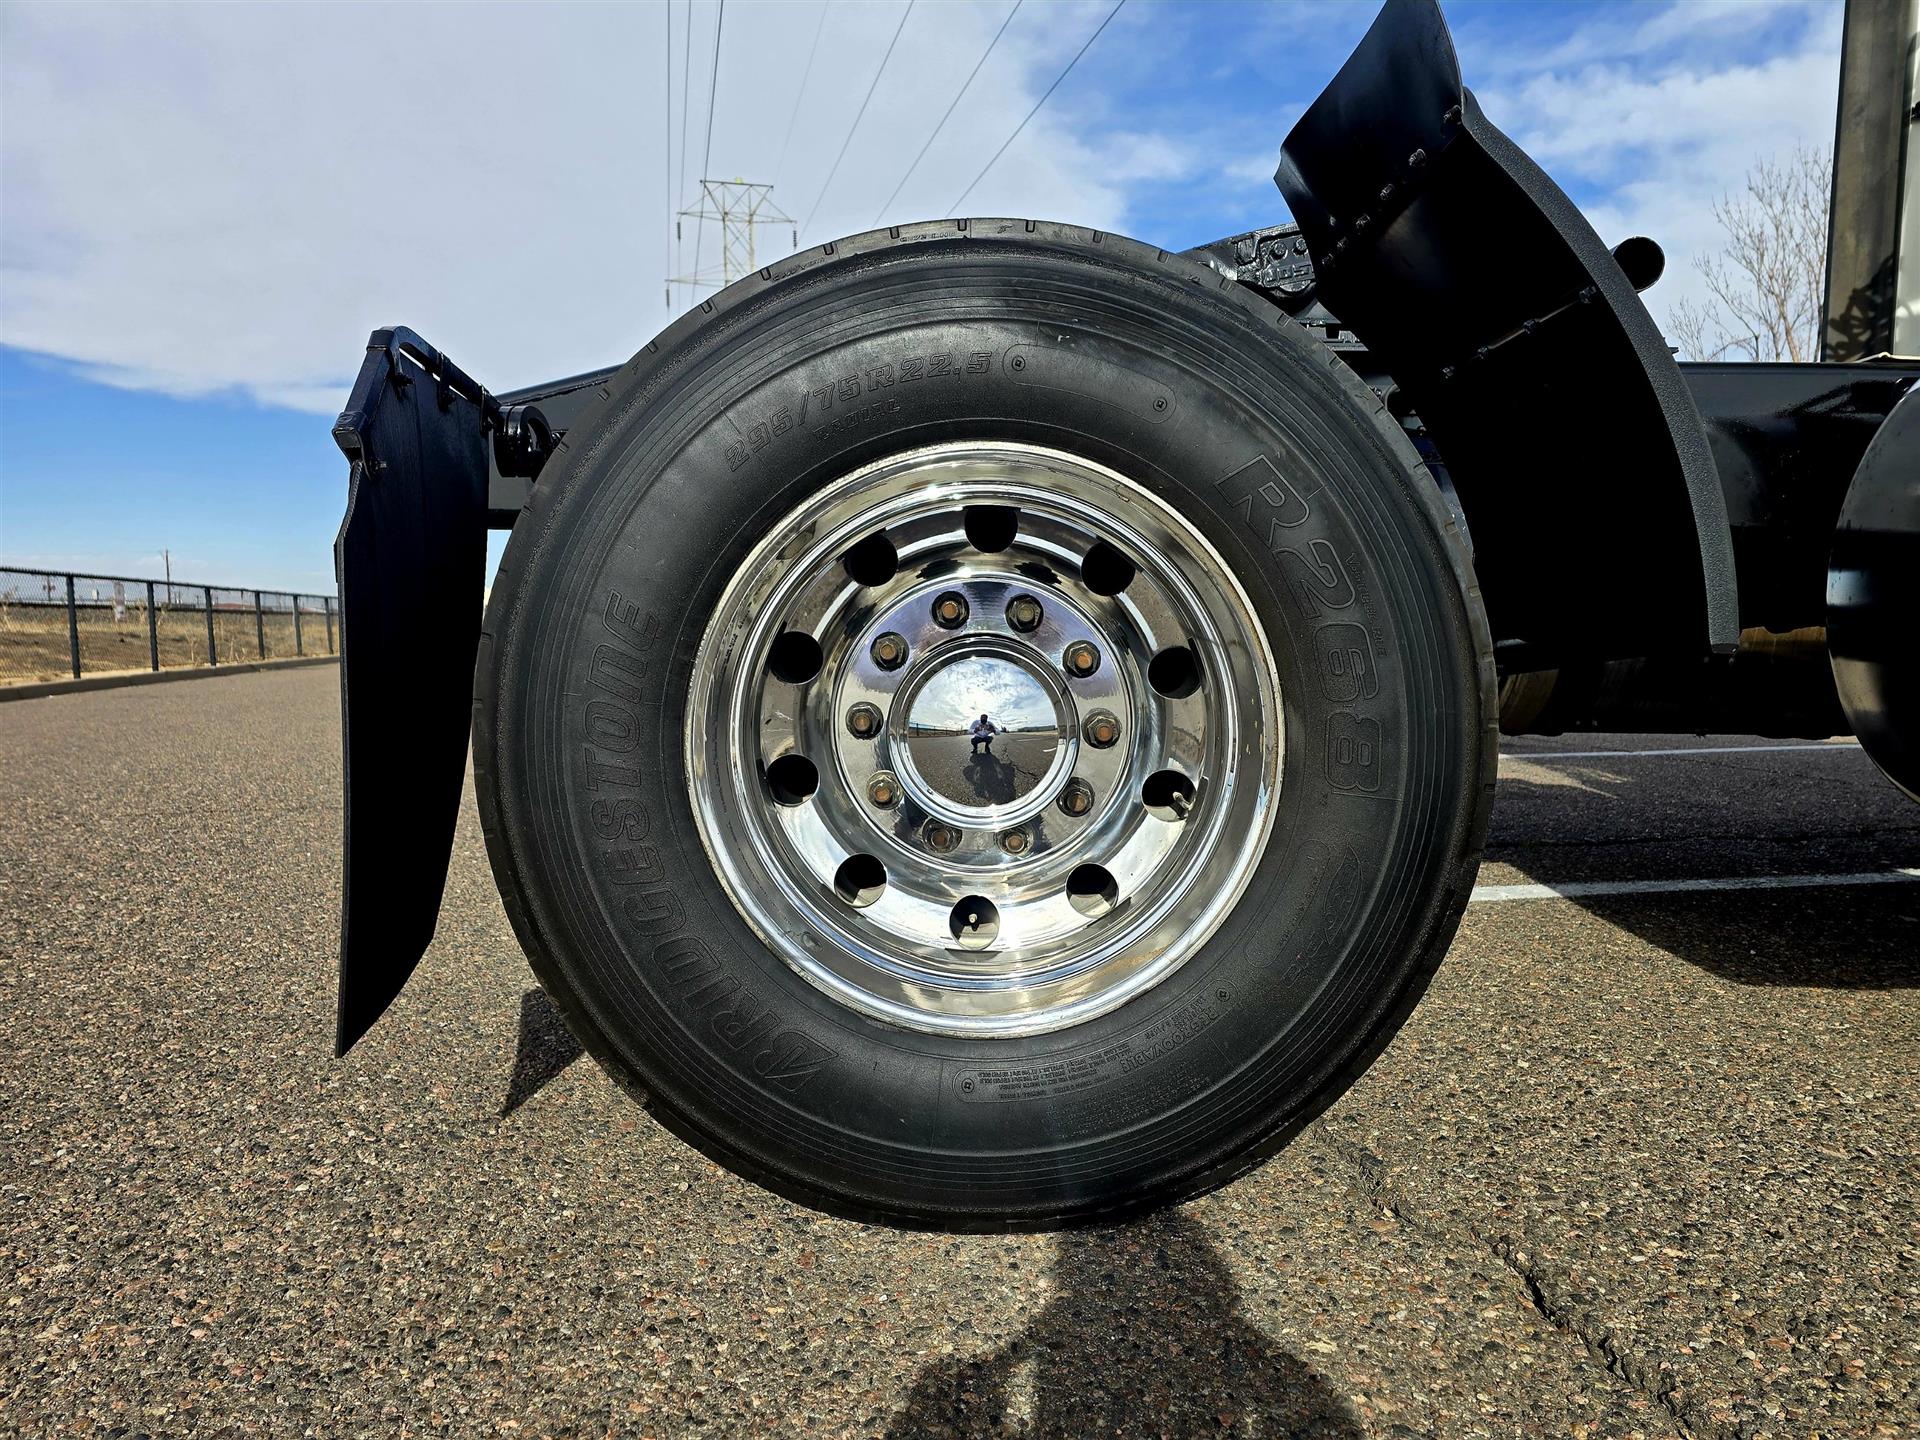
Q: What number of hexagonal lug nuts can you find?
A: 10